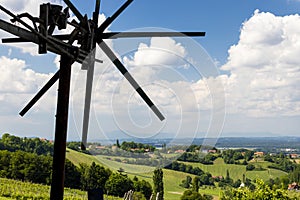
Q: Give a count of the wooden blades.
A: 8